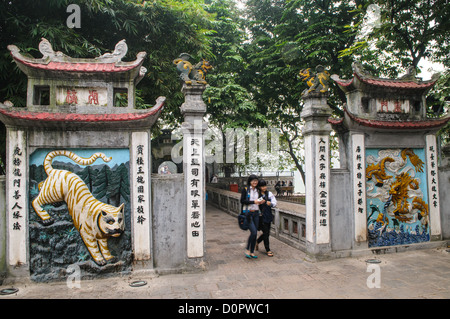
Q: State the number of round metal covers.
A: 3